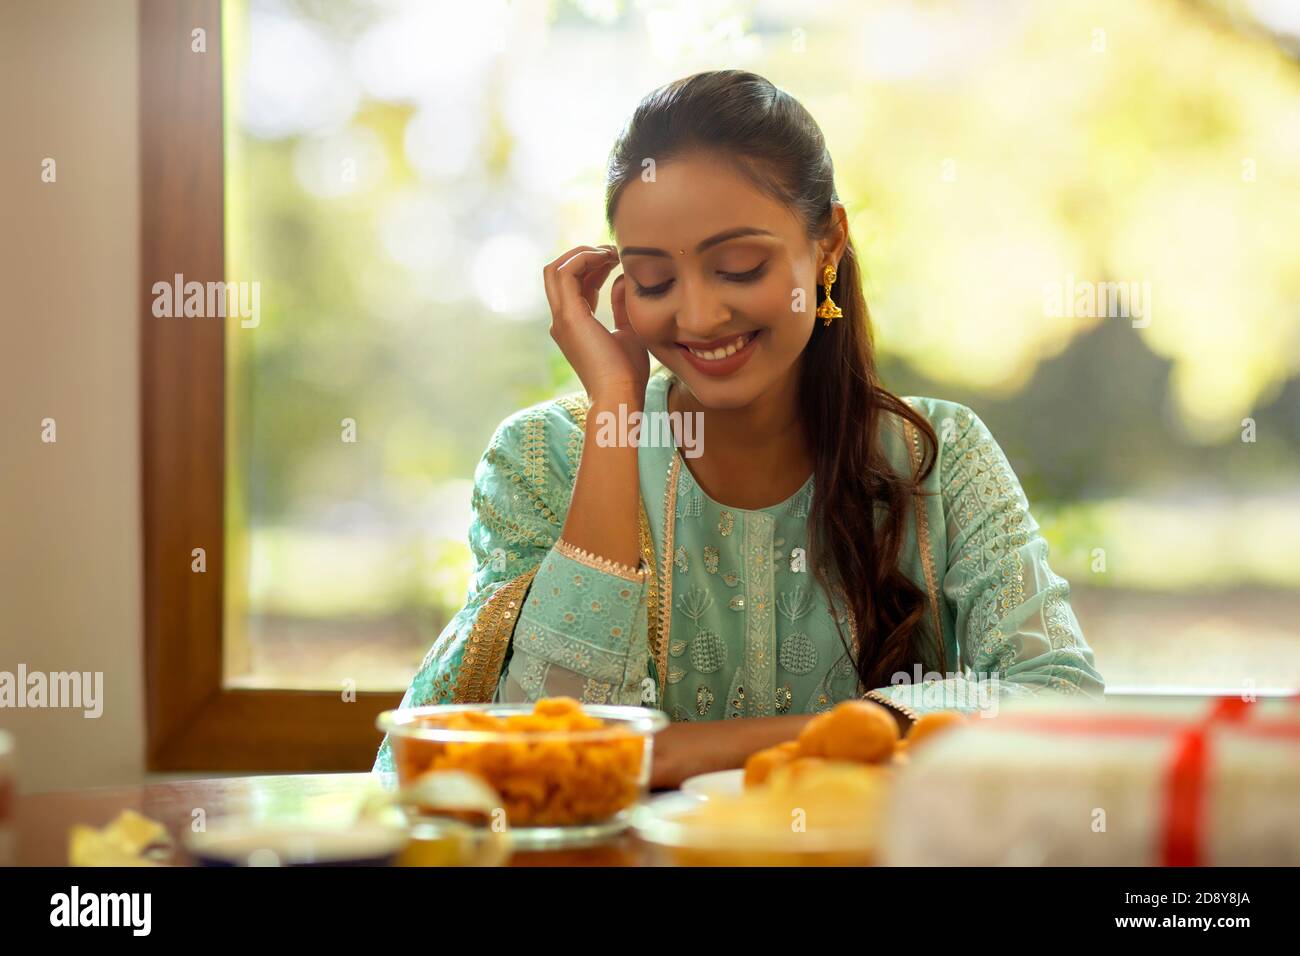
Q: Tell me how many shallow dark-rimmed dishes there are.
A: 1